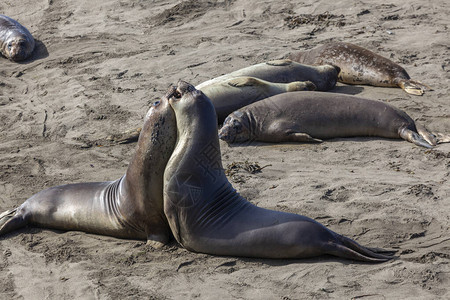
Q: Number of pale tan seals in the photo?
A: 2